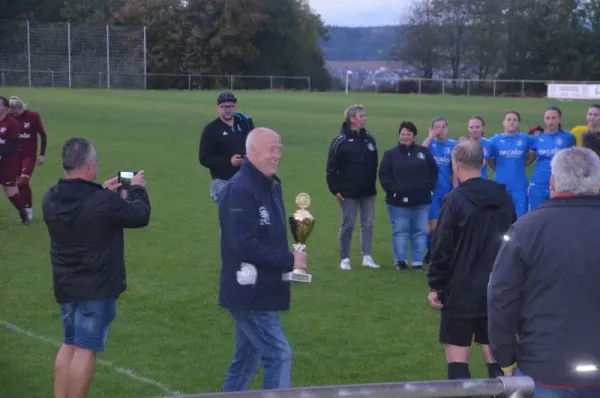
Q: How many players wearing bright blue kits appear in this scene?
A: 4